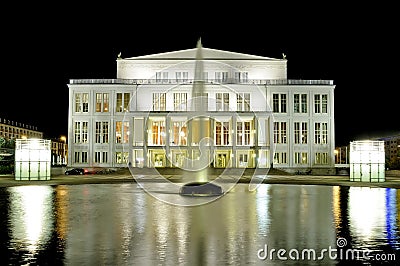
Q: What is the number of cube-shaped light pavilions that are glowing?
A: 2